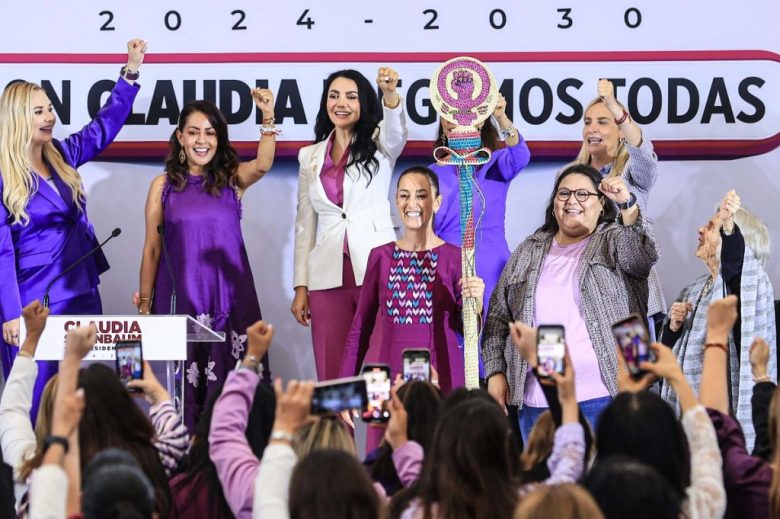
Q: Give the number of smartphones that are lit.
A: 6